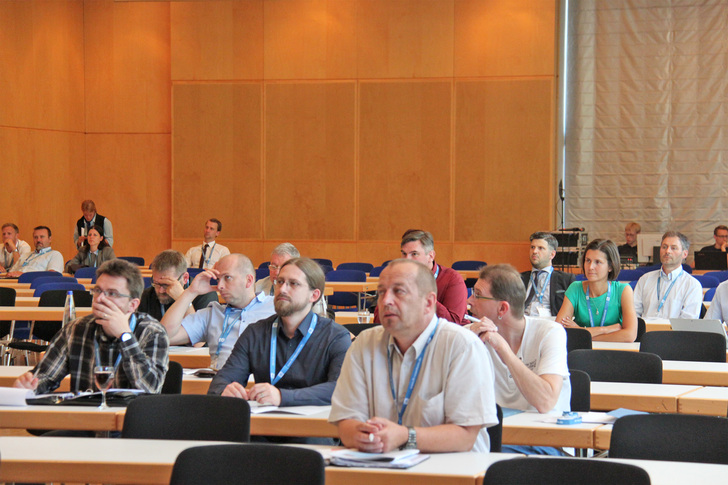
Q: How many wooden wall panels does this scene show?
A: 12